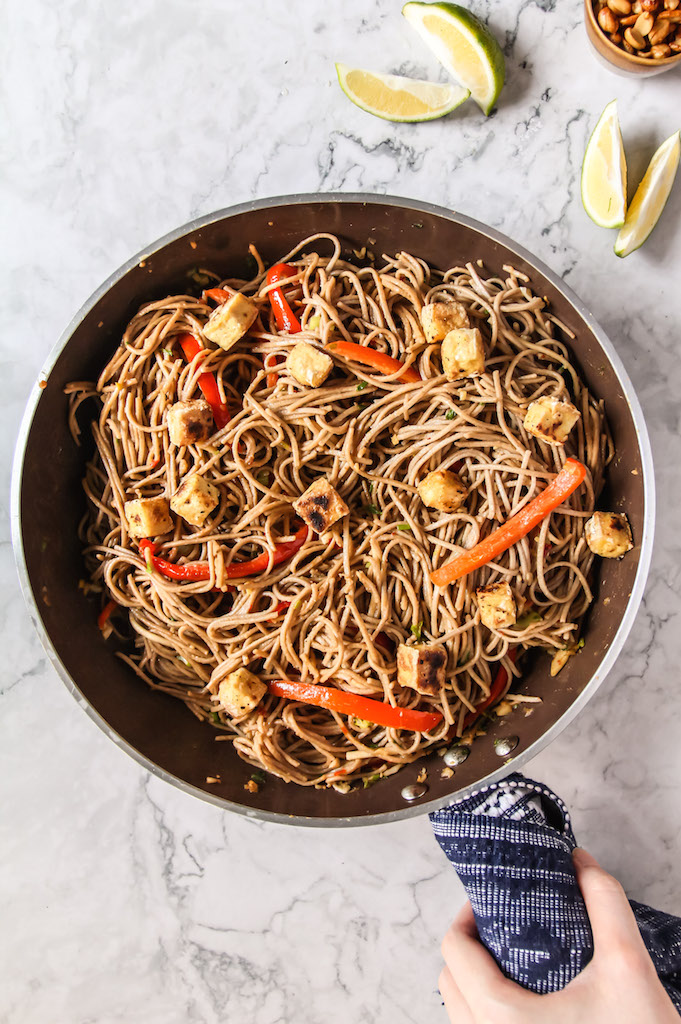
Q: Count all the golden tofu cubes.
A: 14